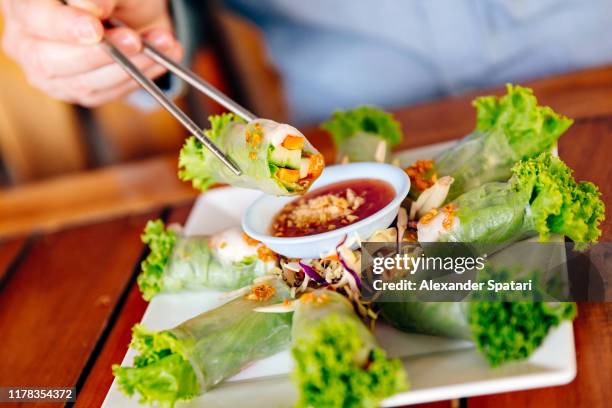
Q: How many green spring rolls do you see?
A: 8